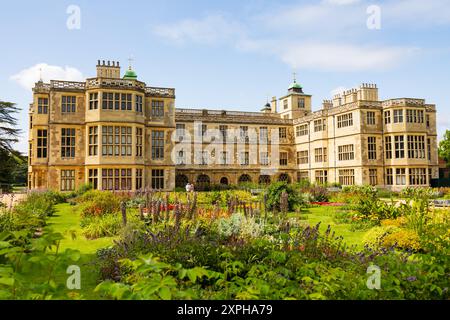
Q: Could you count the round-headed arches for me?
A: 6